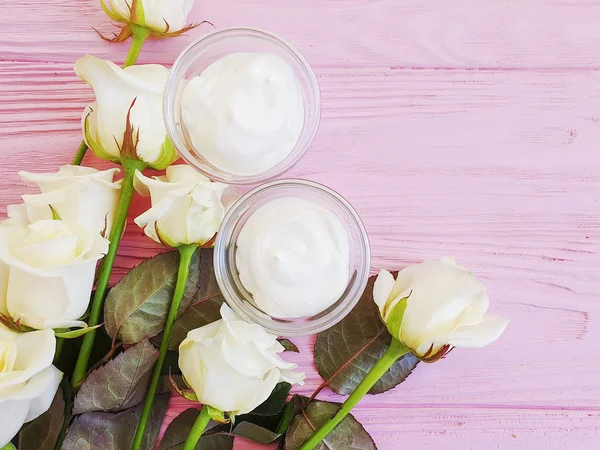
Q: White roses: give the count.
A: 8